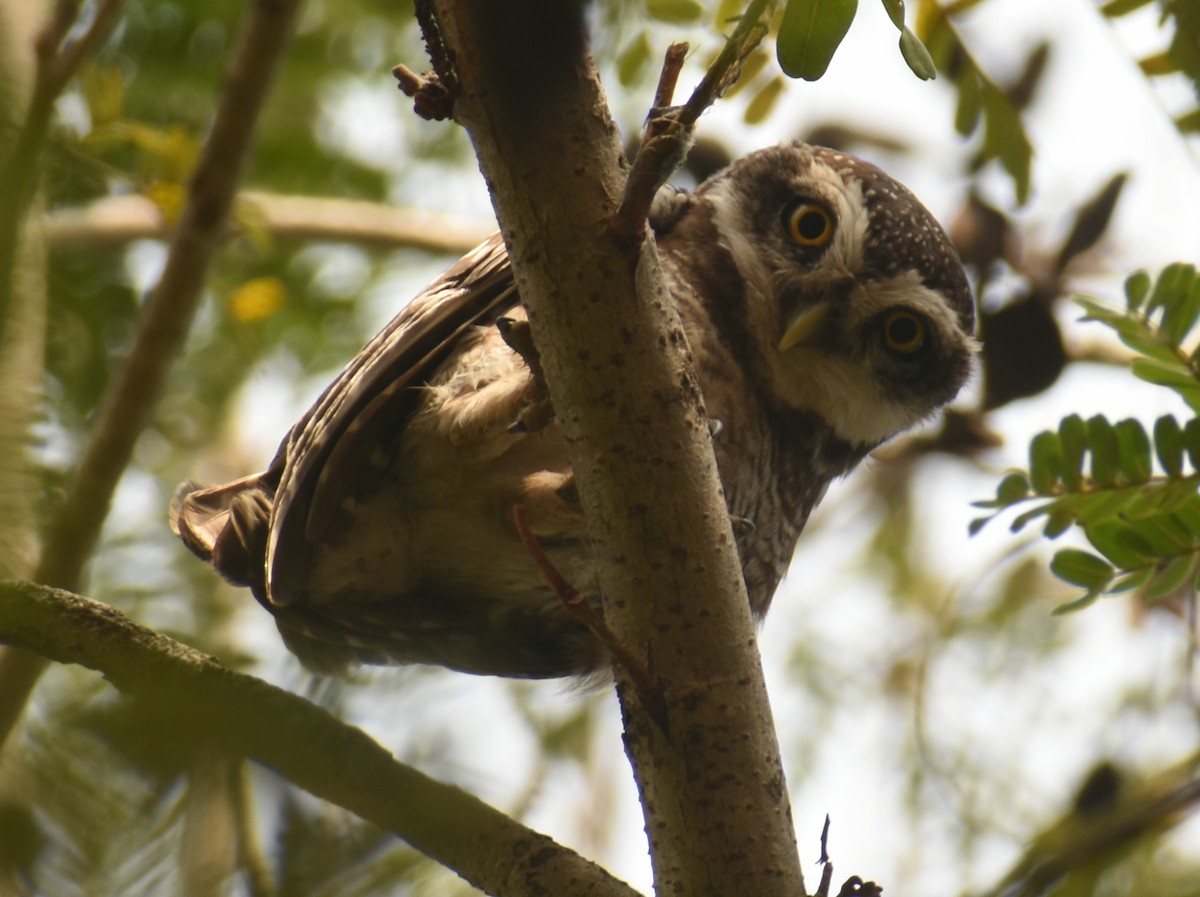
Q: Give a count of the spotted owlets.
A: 1